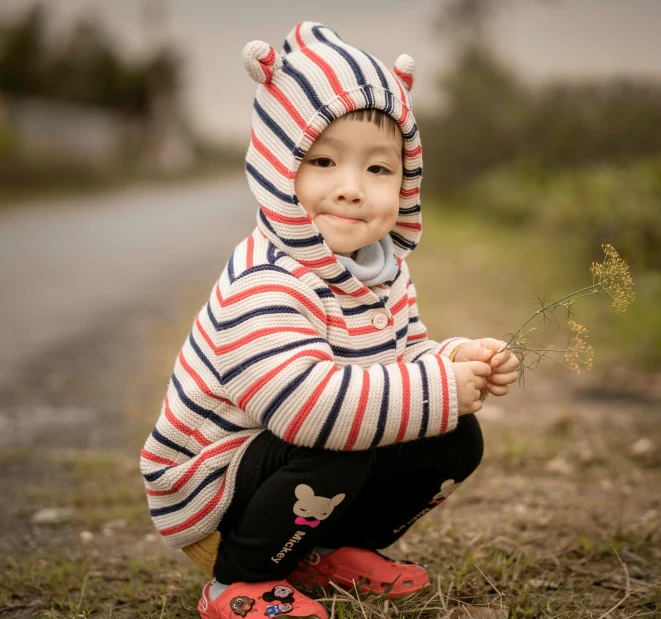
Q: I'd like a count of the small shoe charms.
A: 3